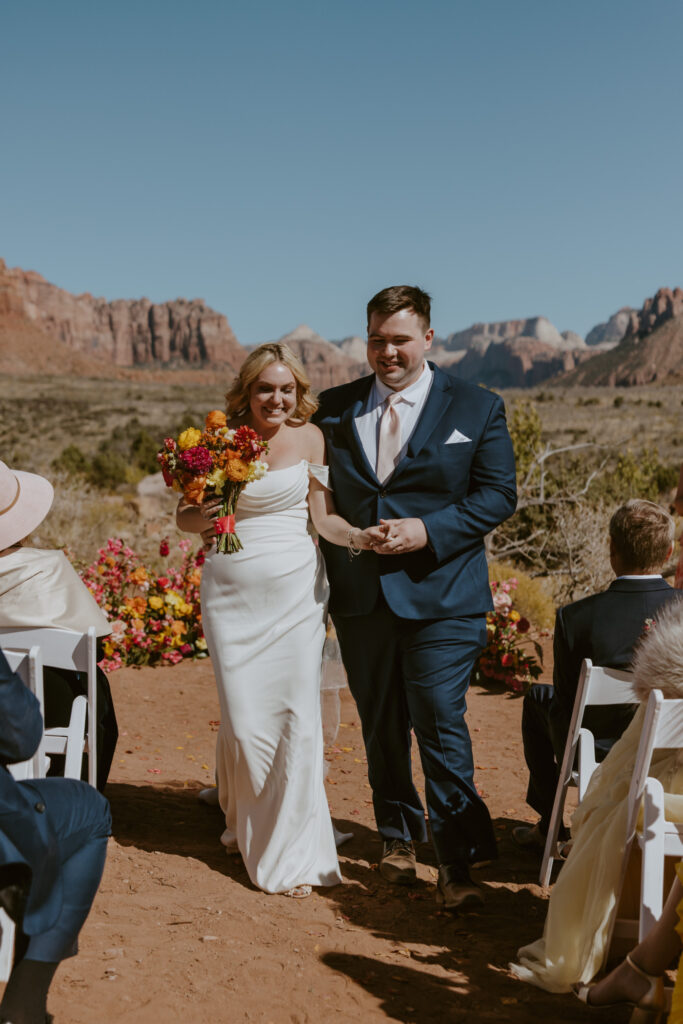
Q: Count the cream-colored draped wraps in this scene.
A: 1